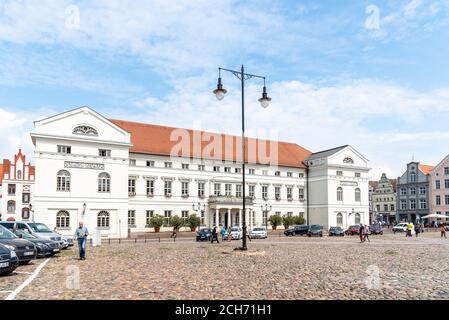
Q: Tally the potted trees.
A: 6